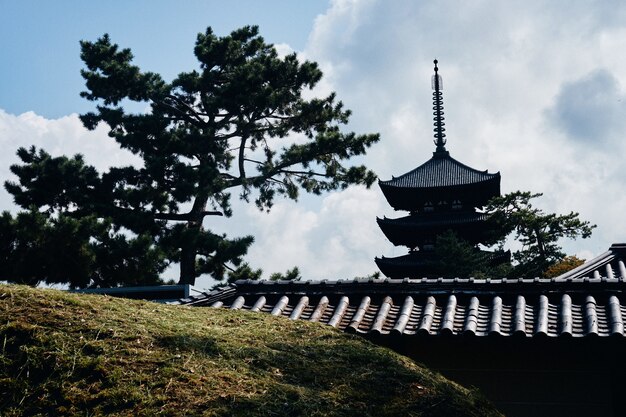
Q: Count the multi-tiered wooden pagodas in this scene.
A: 1